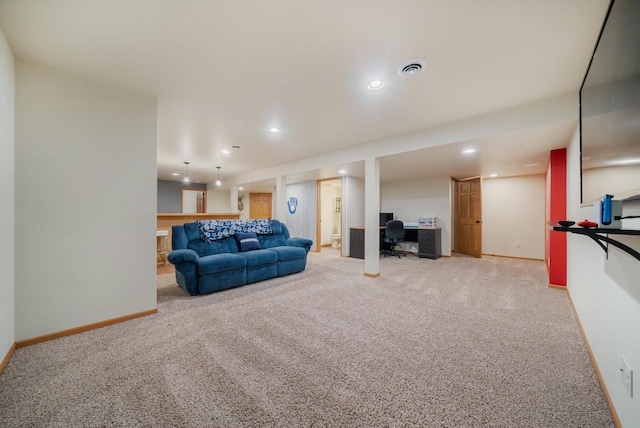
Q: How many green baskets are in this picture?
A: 0